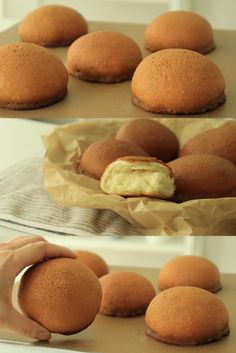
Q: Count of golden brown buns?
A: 15